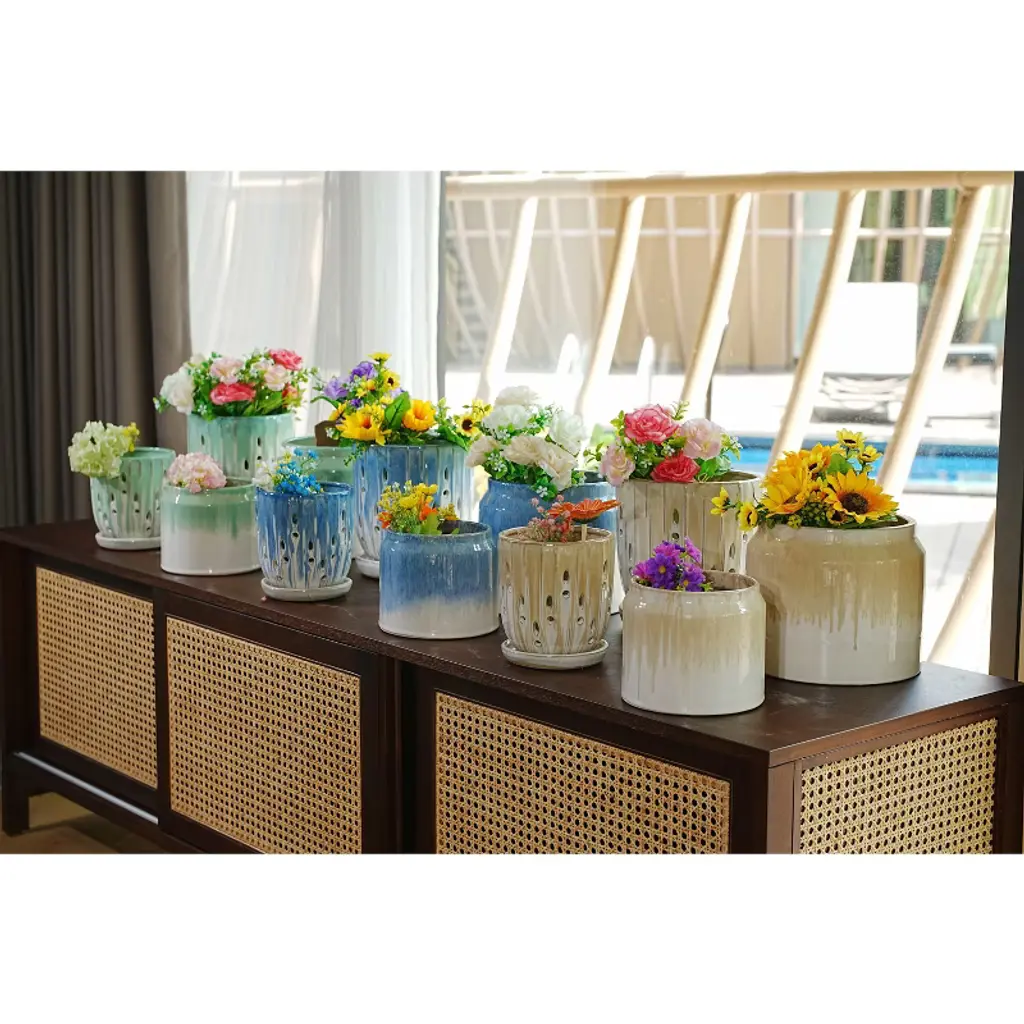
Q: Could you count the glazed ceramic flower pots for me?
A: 12